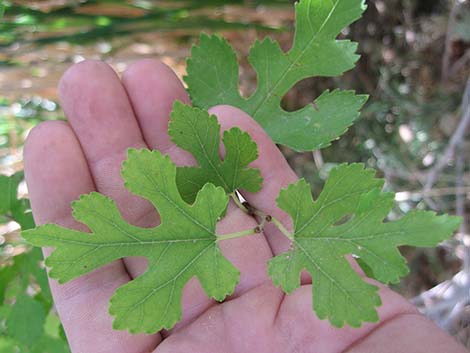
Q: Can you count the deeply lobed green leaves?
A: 4